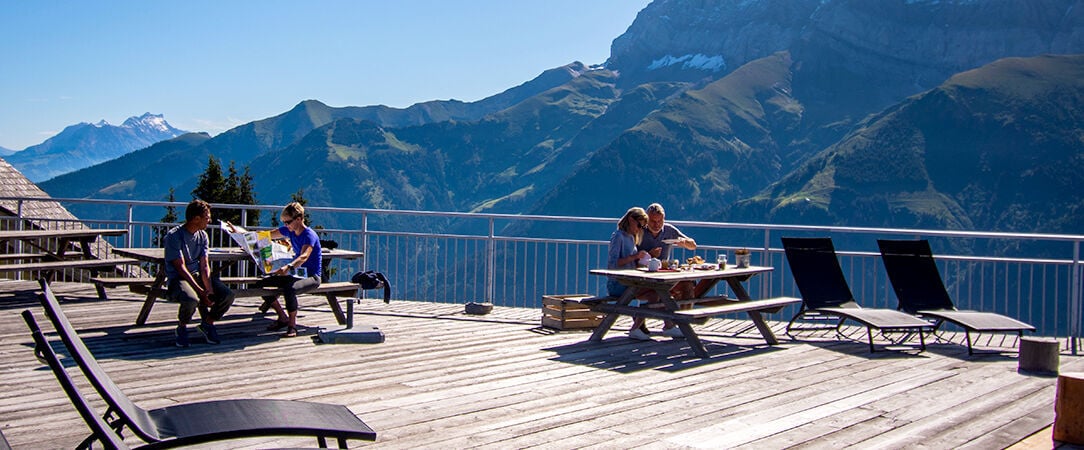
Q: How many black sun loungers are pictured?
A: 4